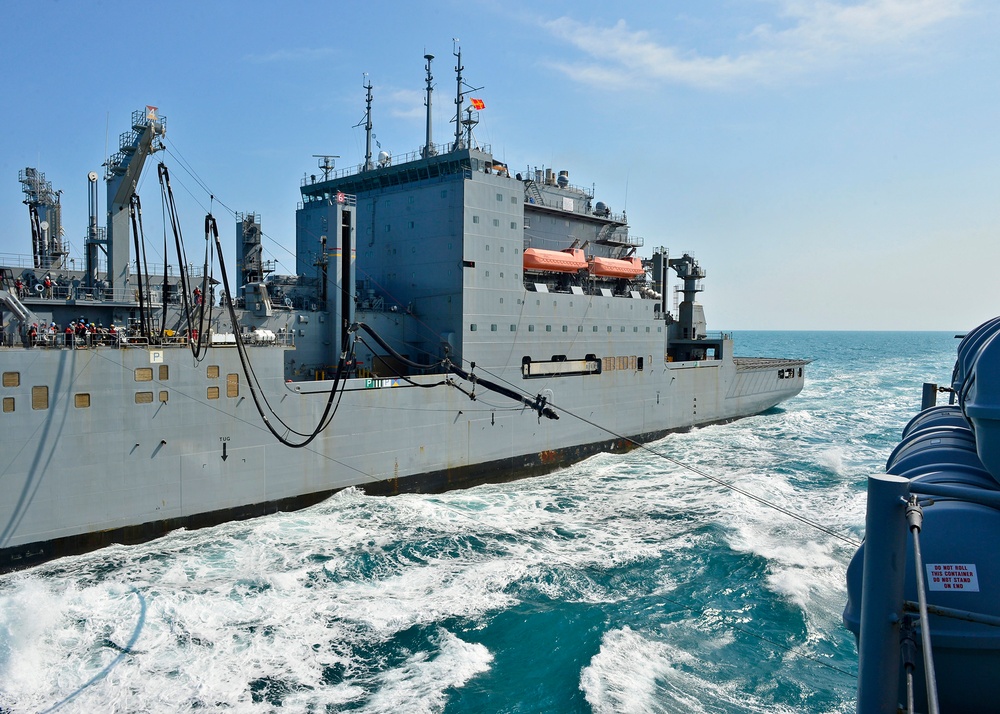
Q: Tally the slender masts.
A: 3